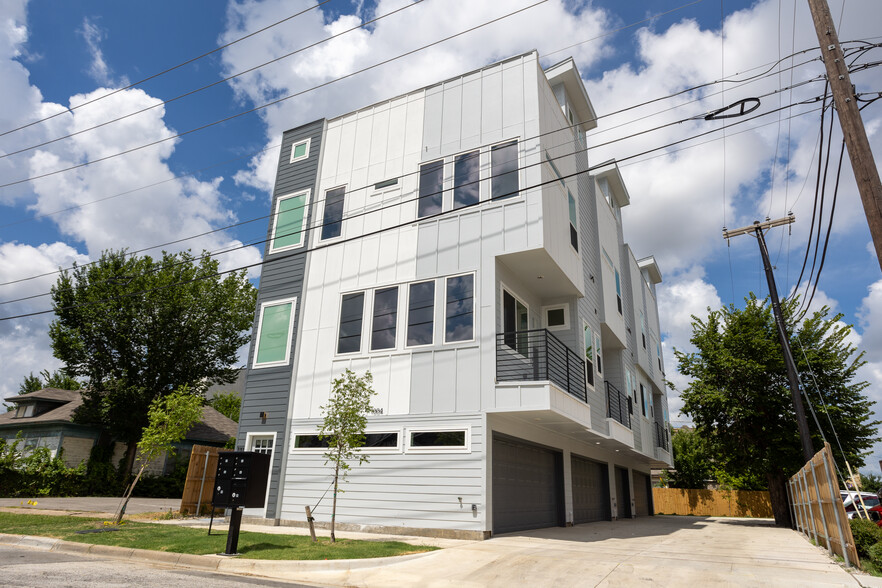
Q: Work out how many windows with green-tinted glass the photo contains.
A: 3